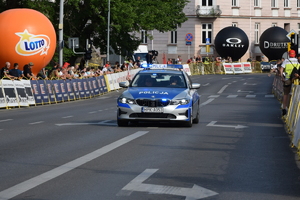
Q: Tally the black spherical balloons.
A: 2